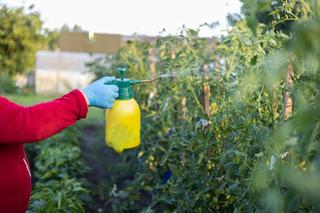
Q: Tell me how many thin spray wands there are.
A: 1